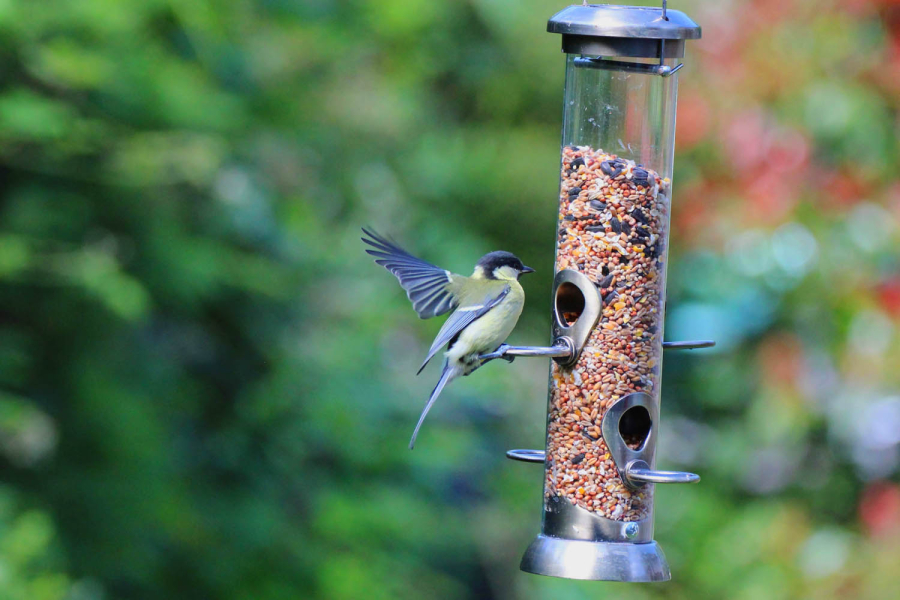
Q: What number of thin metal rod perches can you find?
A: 4